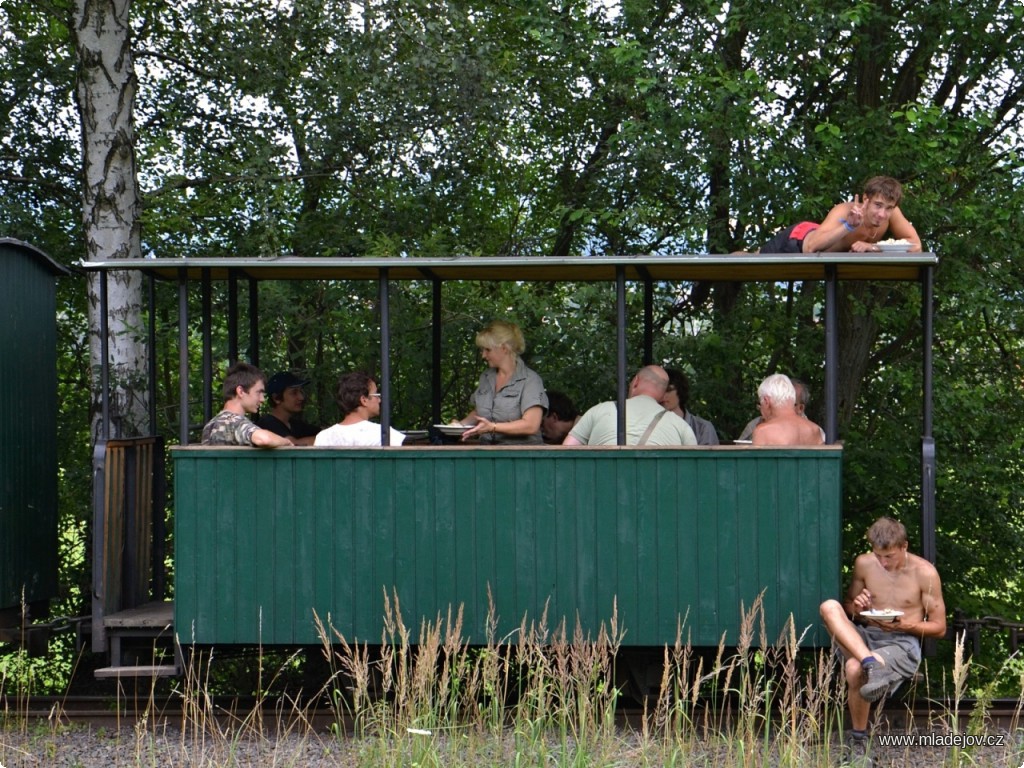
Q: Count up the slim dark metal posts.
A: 12